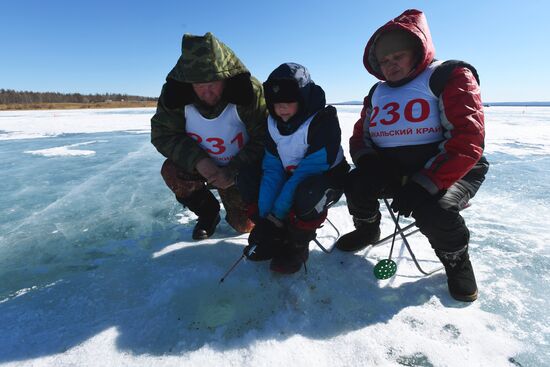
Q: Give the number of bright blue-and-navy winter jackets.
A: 1